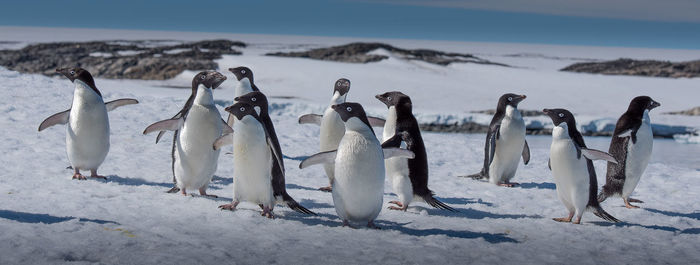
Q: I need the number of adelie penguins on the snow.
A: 11